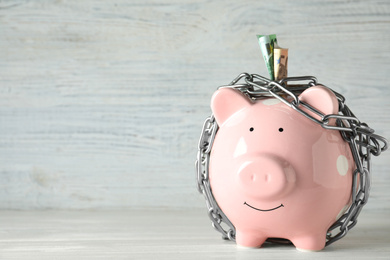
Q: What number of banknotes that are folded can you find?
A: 2